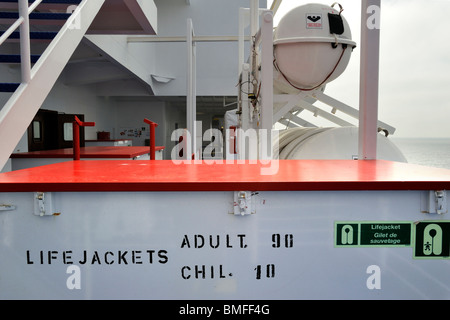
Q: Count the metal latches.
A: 3